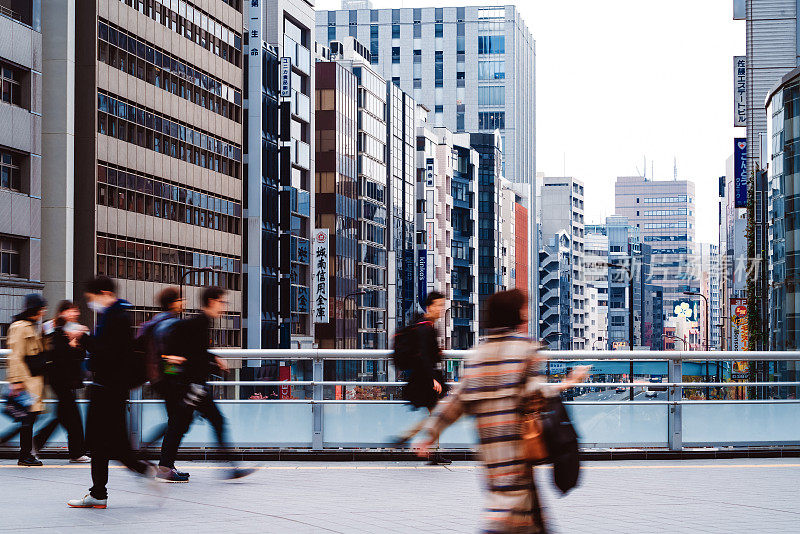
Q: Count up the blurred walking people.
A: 7